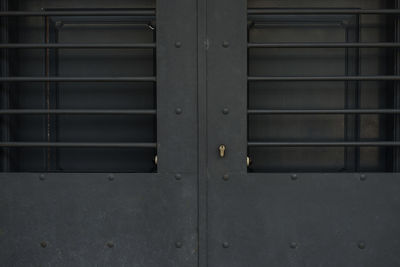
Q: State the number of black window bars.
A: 10